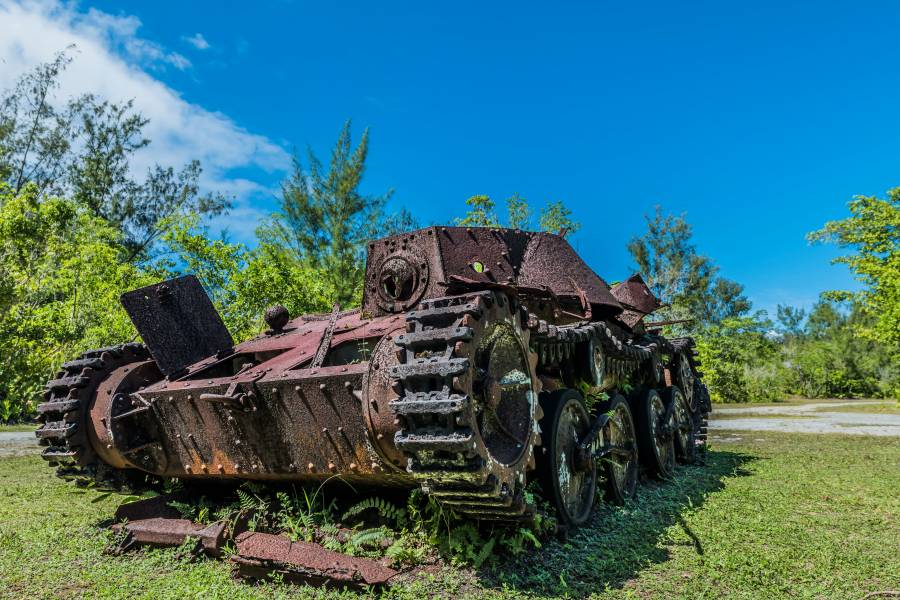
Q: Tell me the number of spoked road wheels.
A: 4